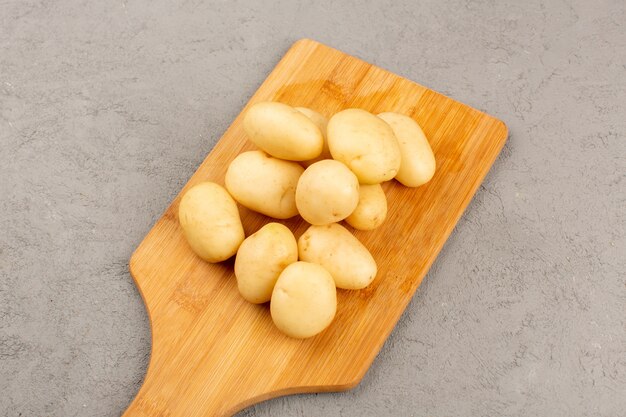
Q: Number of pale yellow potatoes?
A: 11